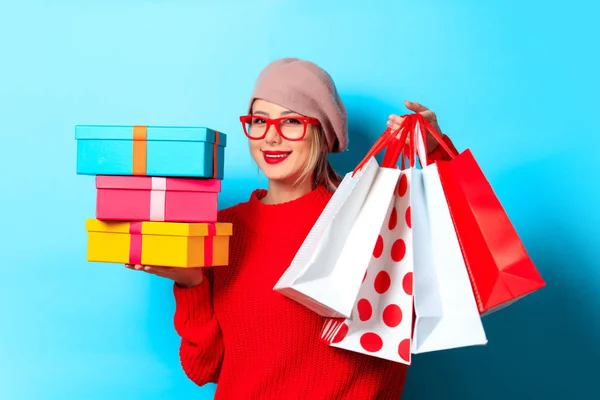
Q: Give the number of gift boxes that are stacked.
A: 3